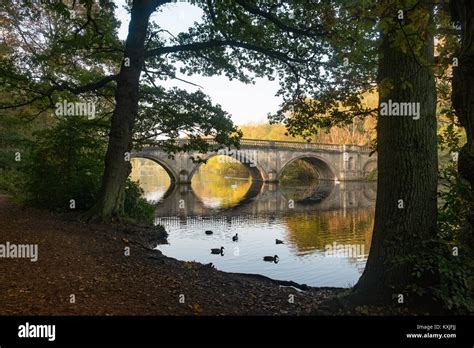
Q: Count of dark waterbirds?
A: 5